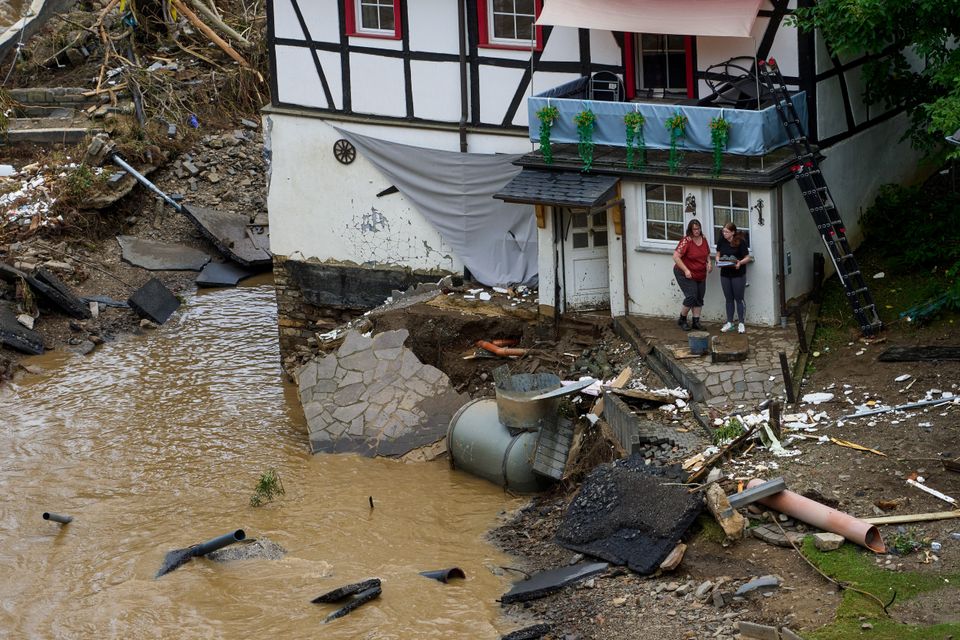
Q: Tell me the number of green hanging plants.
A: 5